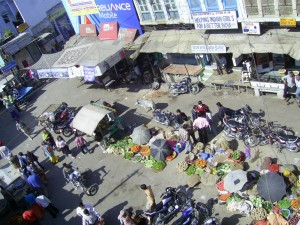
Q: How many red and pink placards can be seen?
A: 3